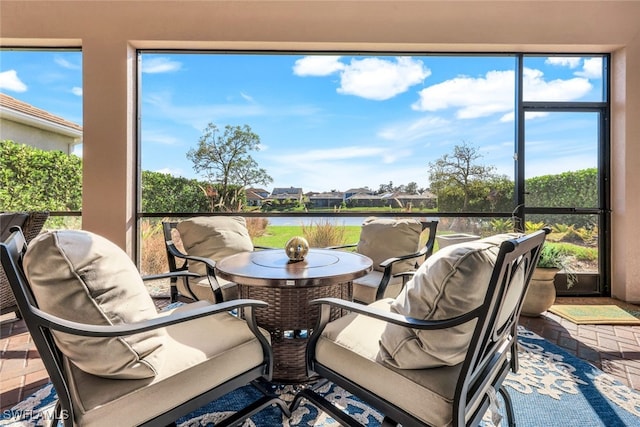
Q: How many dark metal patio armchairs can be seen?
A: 4